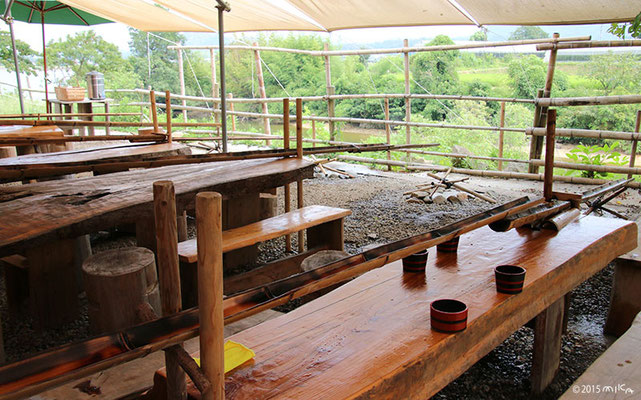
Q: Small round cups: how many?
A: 4